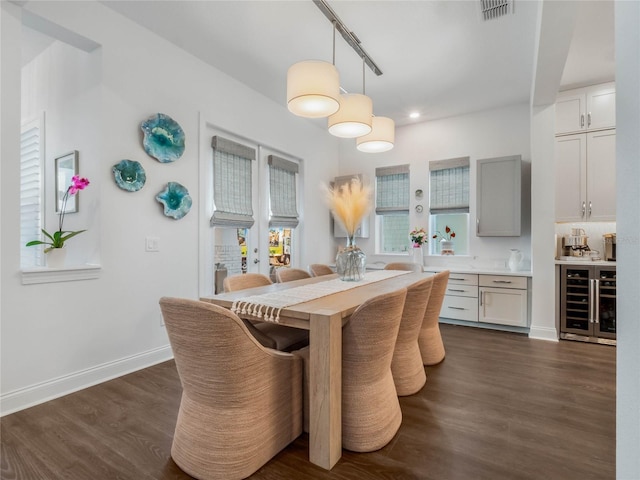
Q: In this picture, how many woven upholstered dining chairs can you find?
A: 8